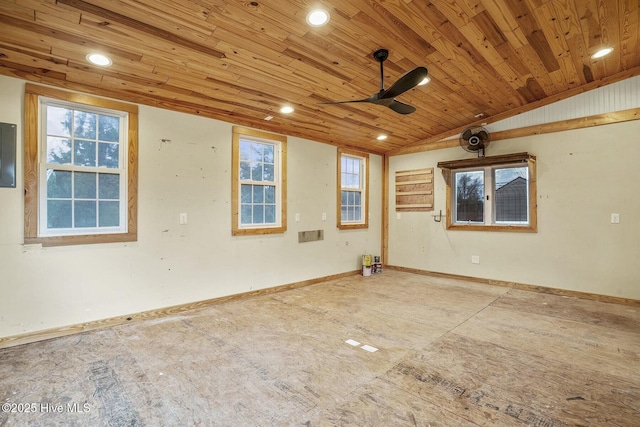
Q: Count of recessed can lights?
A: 6